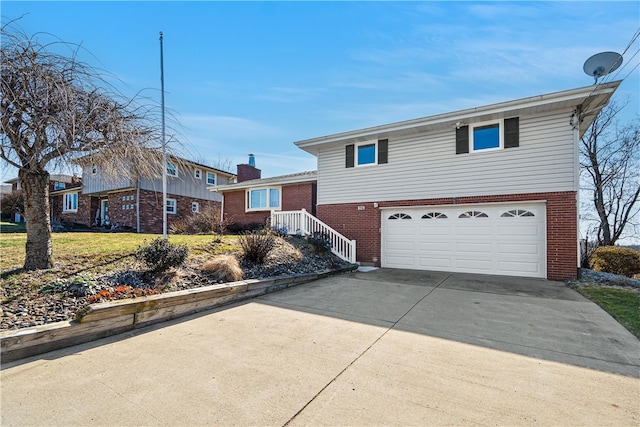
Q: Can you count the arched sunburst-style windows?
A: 4